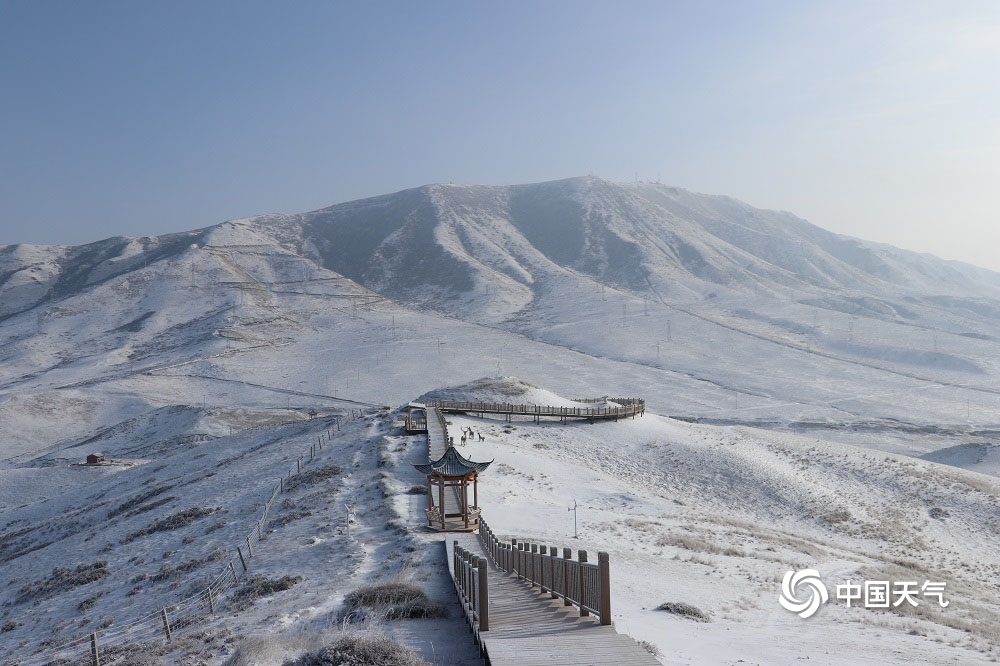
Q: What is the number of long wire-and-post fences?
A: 1